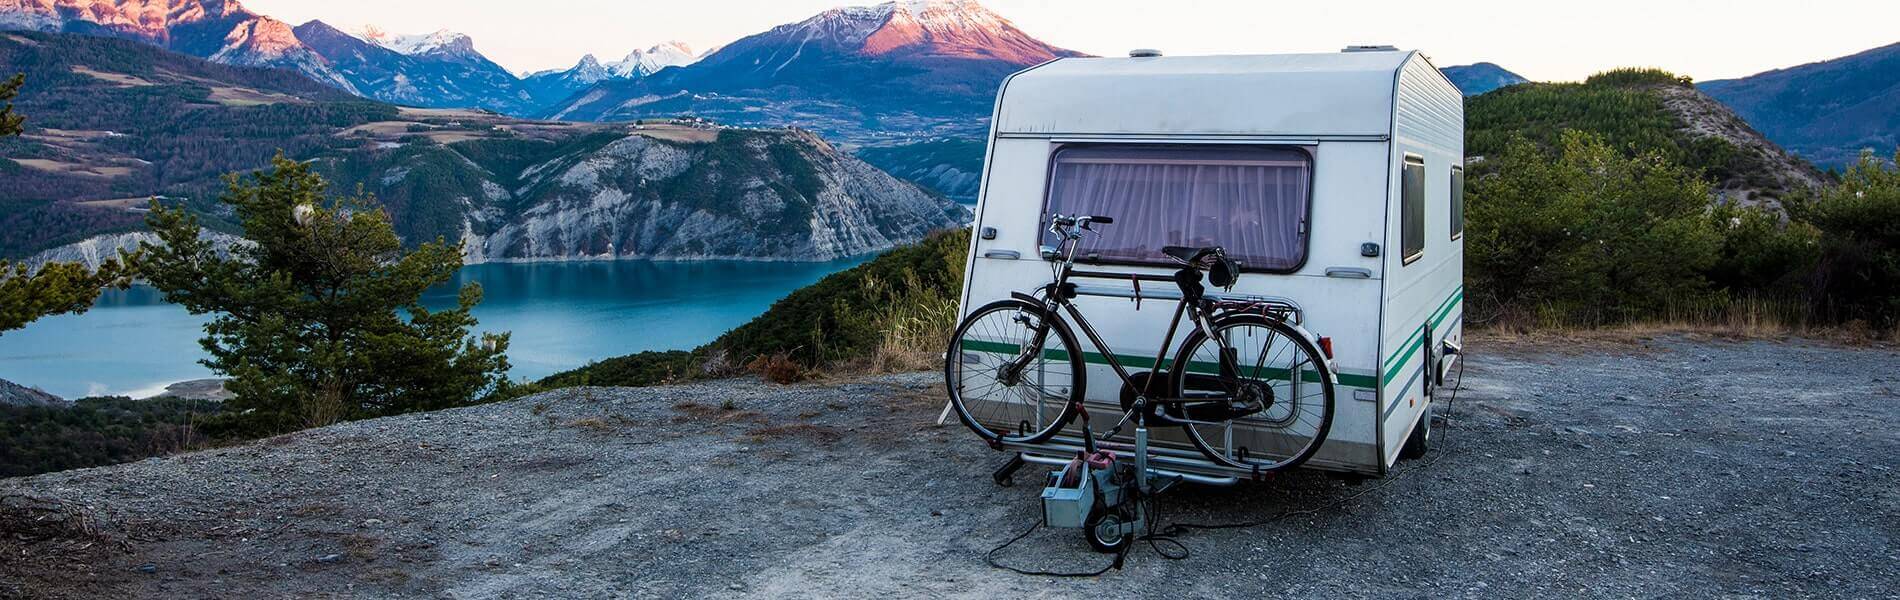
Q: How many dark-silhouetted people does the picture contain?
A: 0